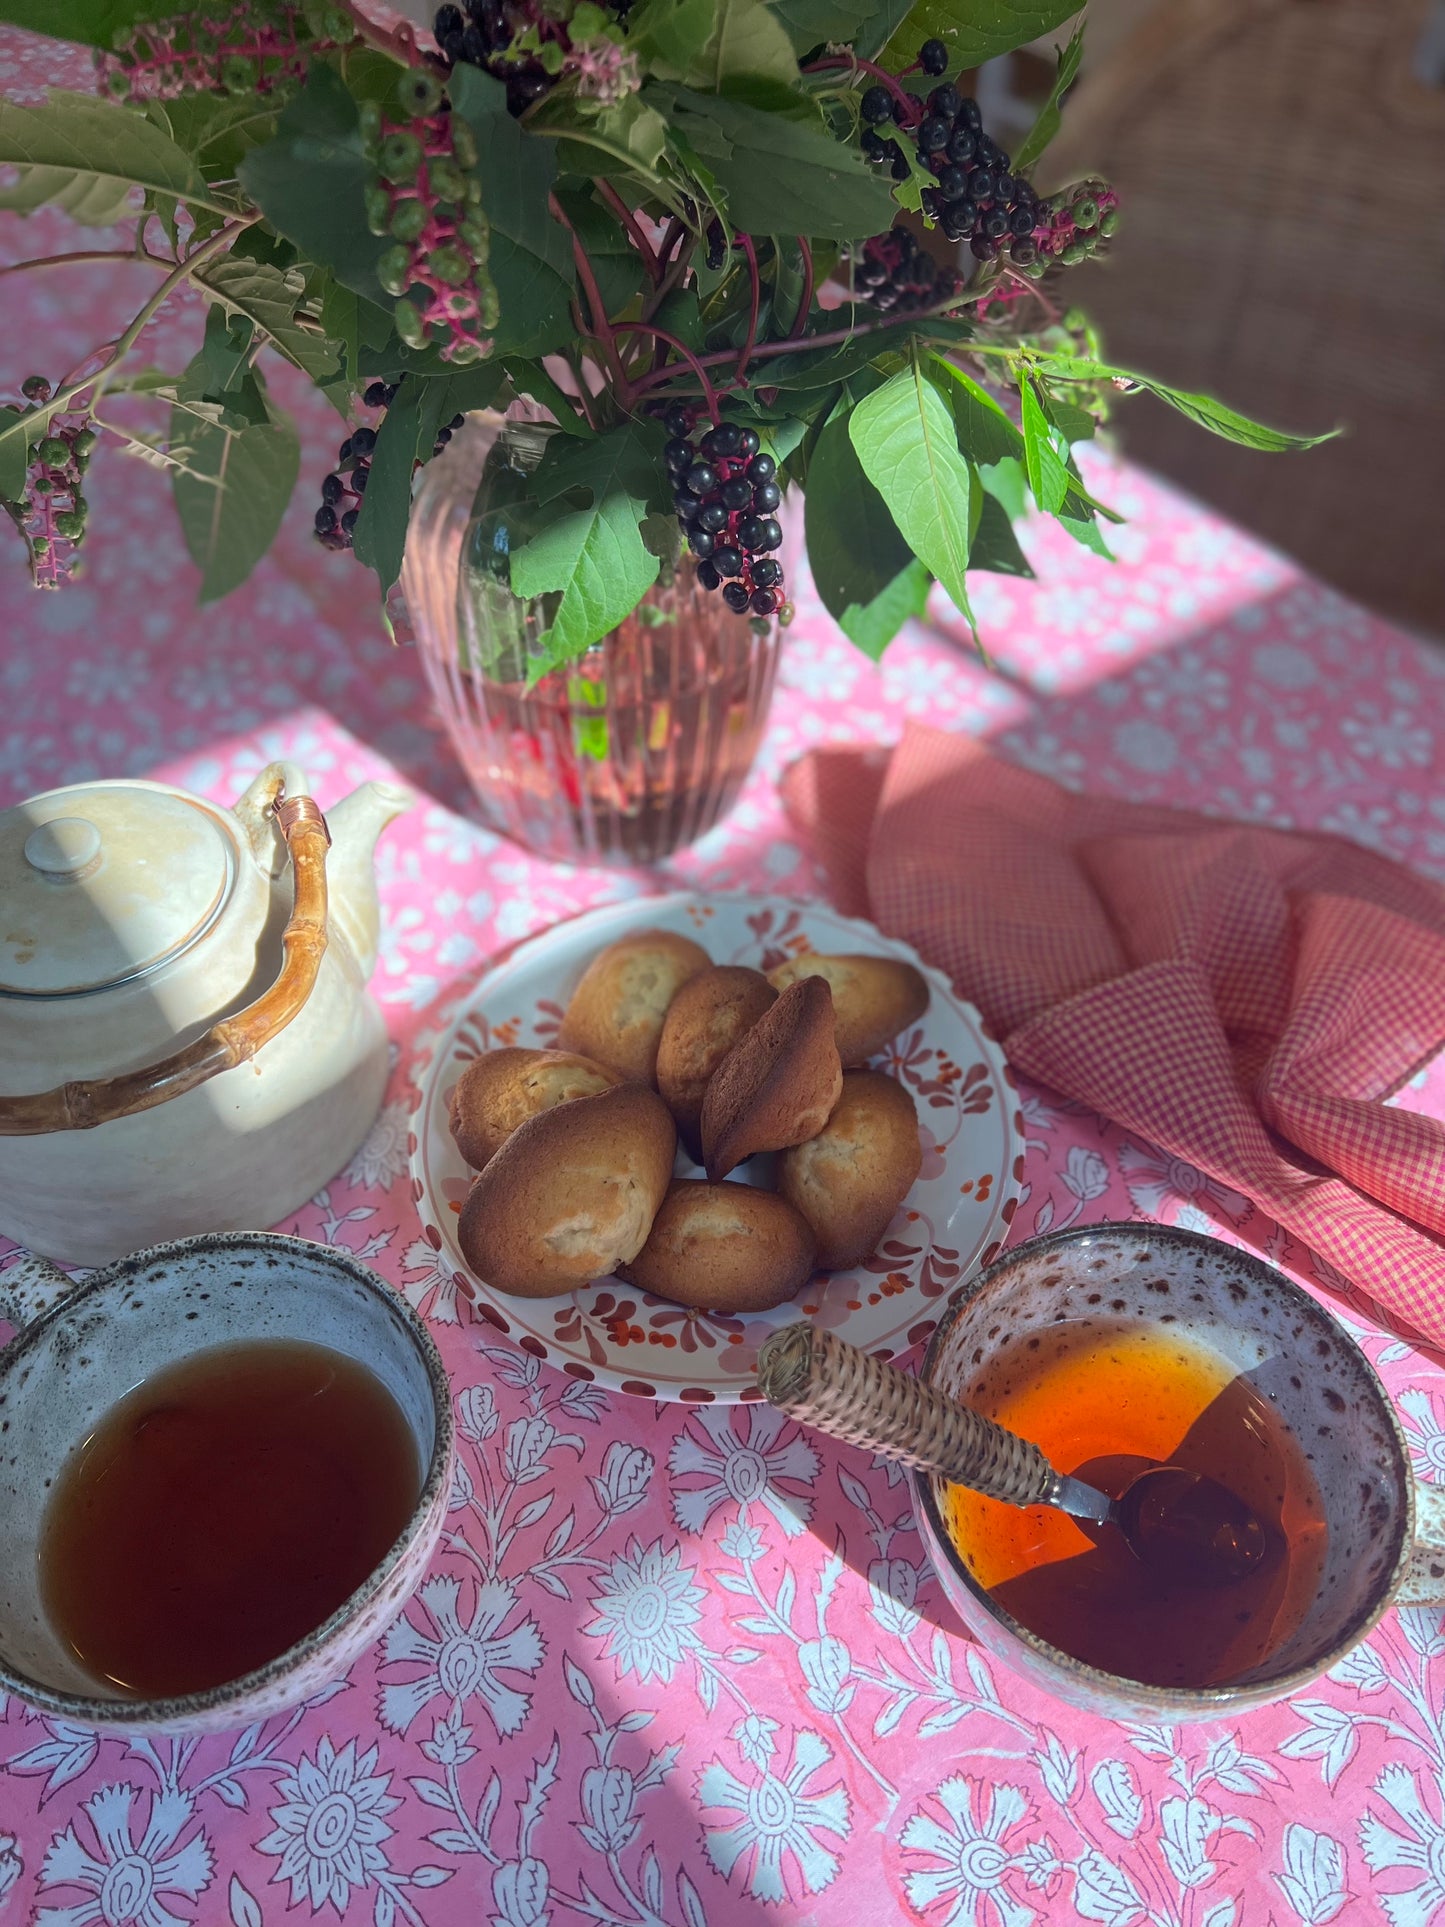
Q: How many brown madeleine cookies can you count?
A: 8